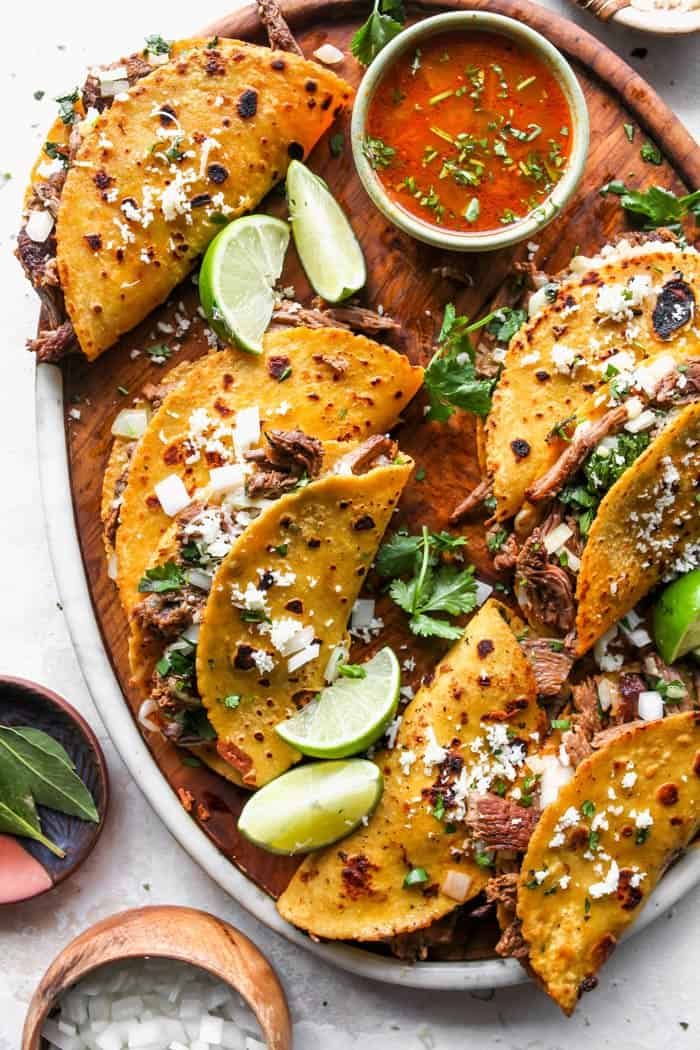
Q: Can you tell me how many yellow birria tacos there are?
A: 7